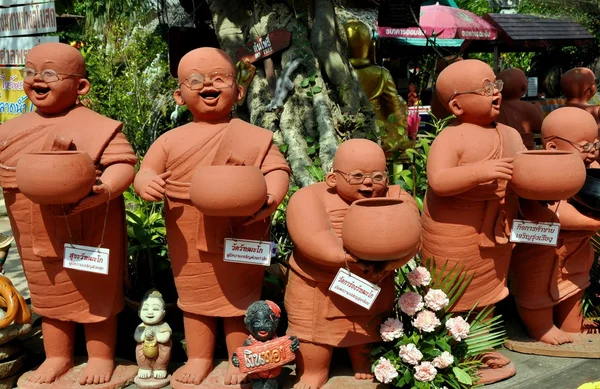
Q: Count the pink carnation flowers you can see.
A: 10